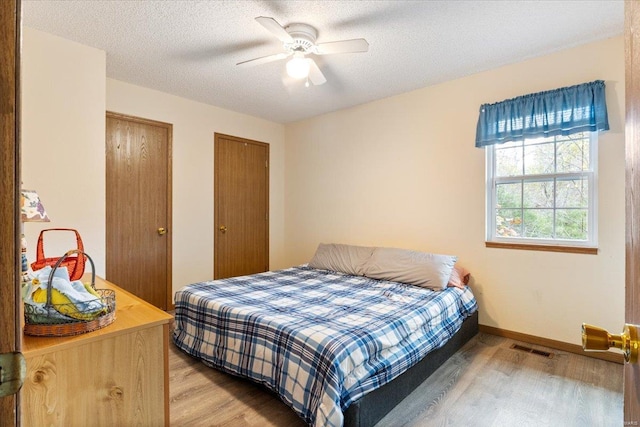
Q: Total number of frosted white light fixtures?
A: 1